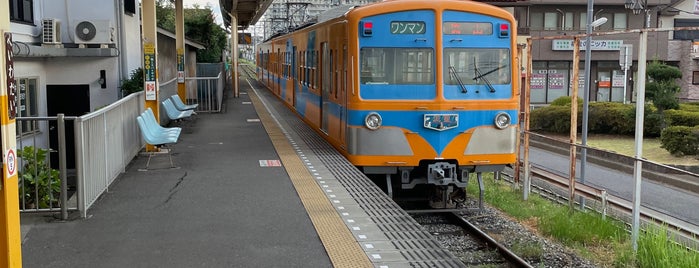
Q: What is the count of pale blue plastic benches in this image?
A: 3